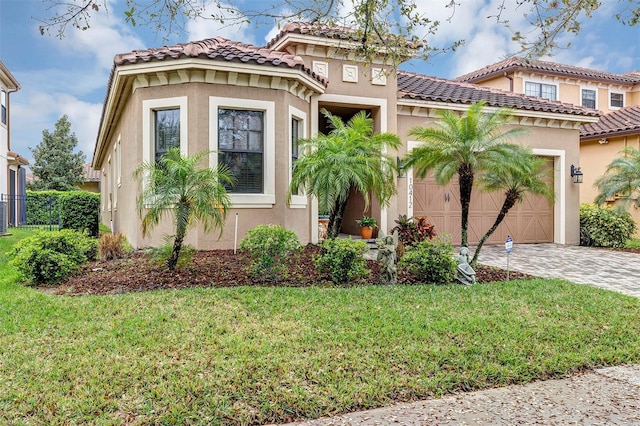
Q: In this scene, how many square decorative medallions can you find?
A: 3